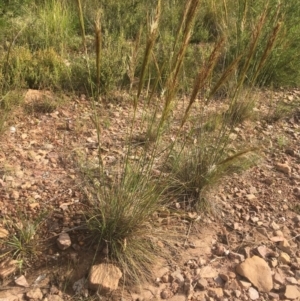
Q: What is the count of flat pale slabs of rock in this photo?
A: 2